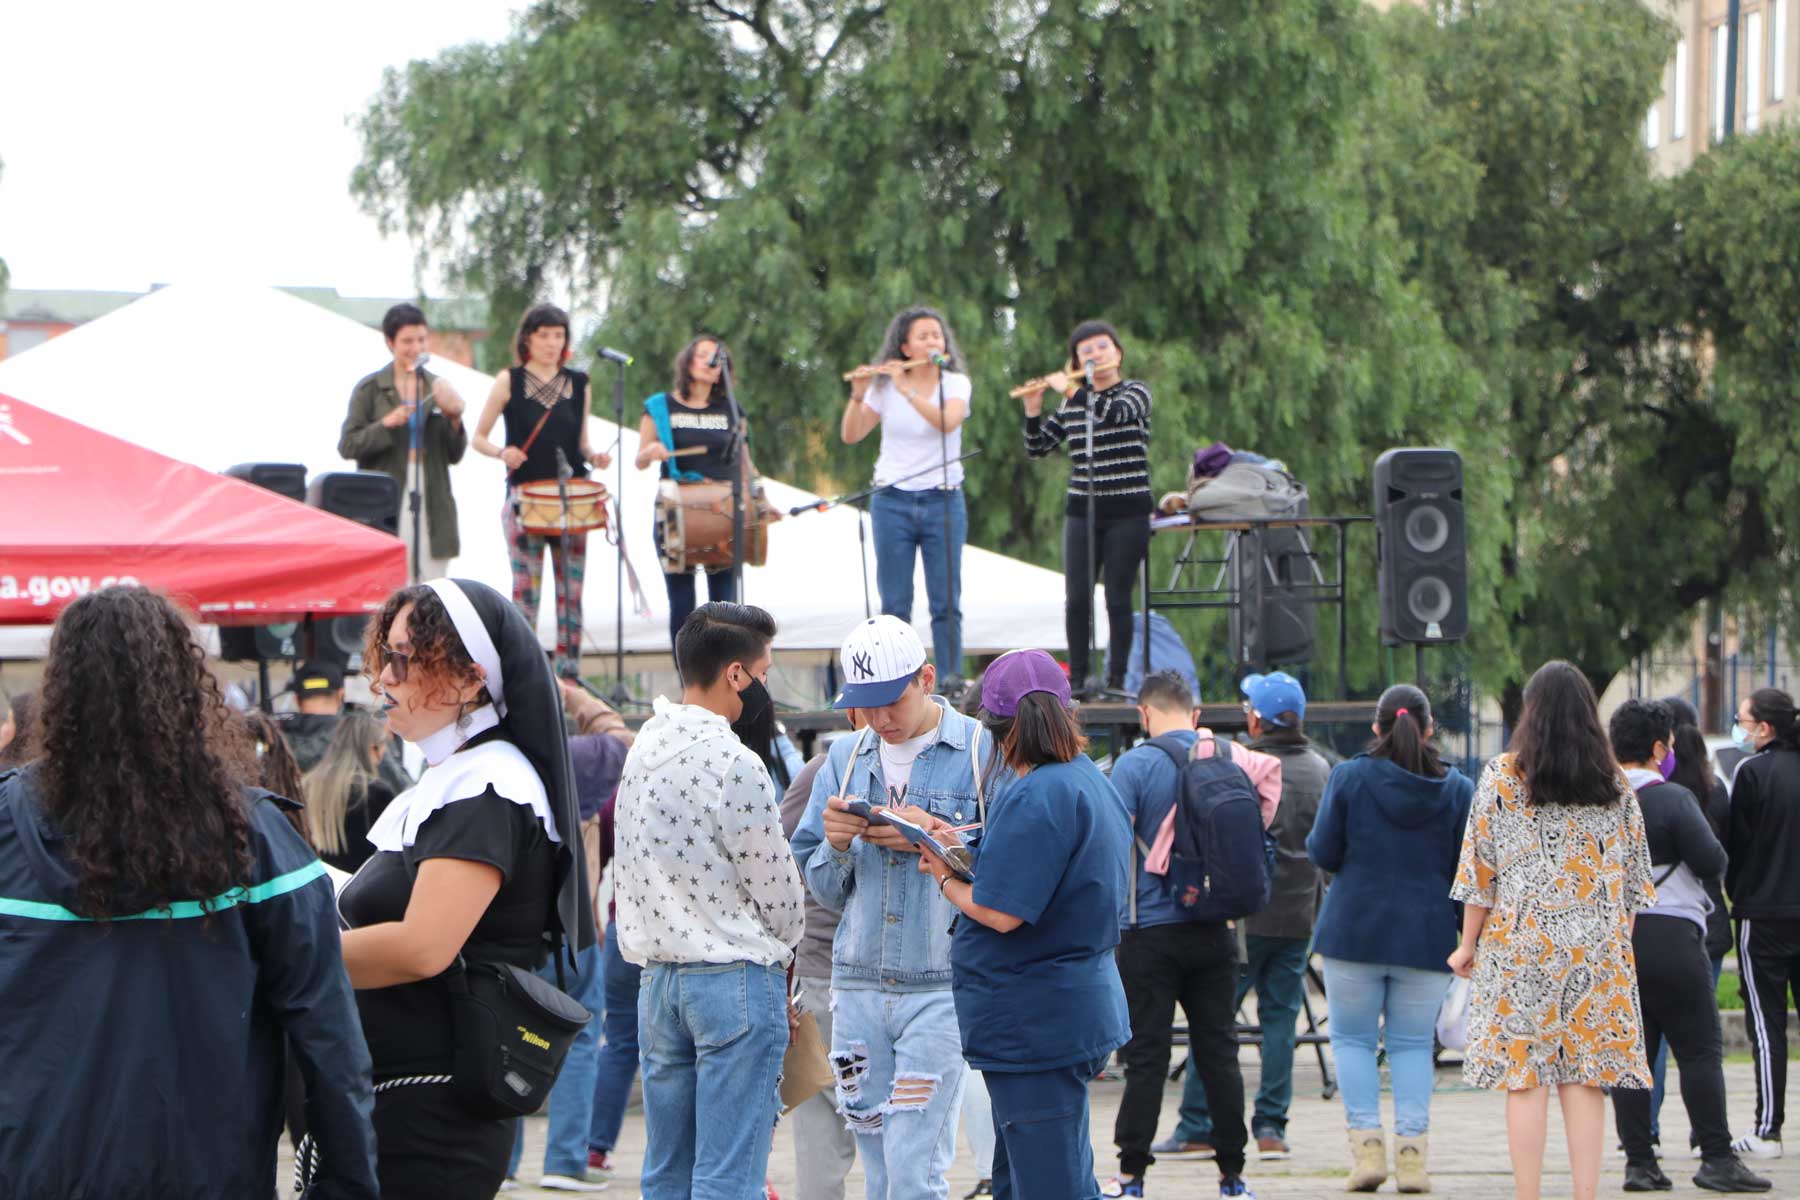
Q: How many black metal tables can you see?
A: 1